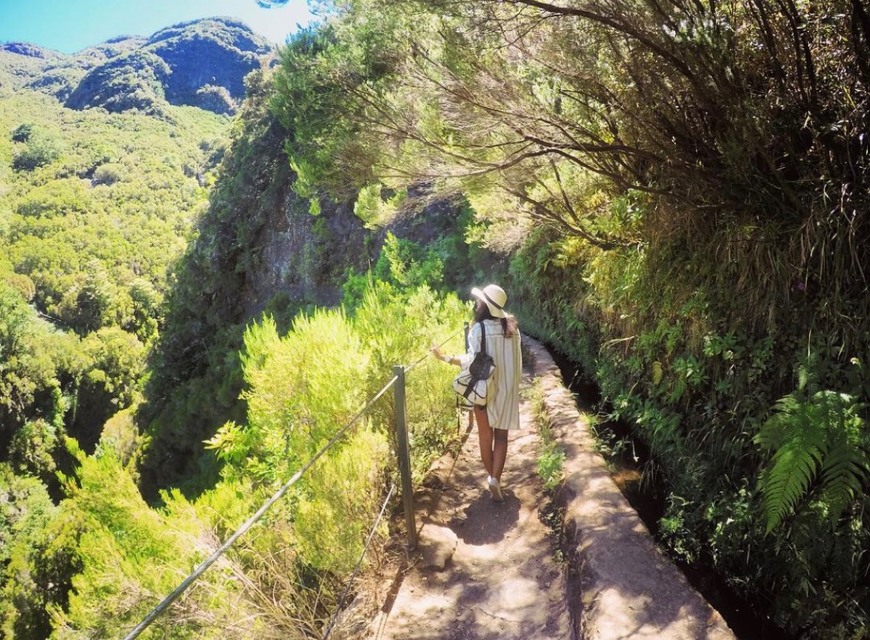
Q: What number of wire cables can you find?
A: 2